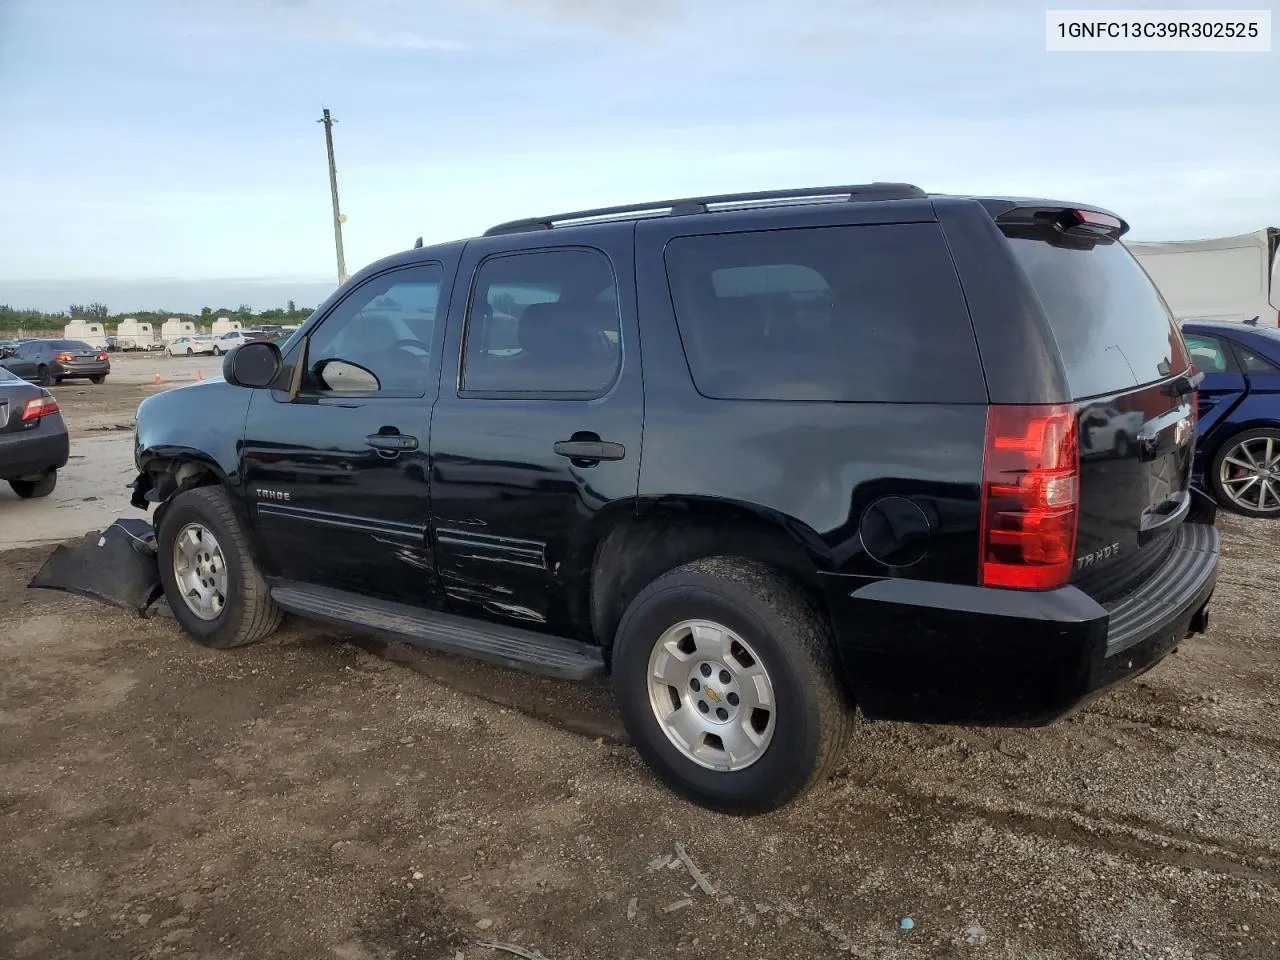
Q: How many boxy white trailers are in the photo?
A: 4